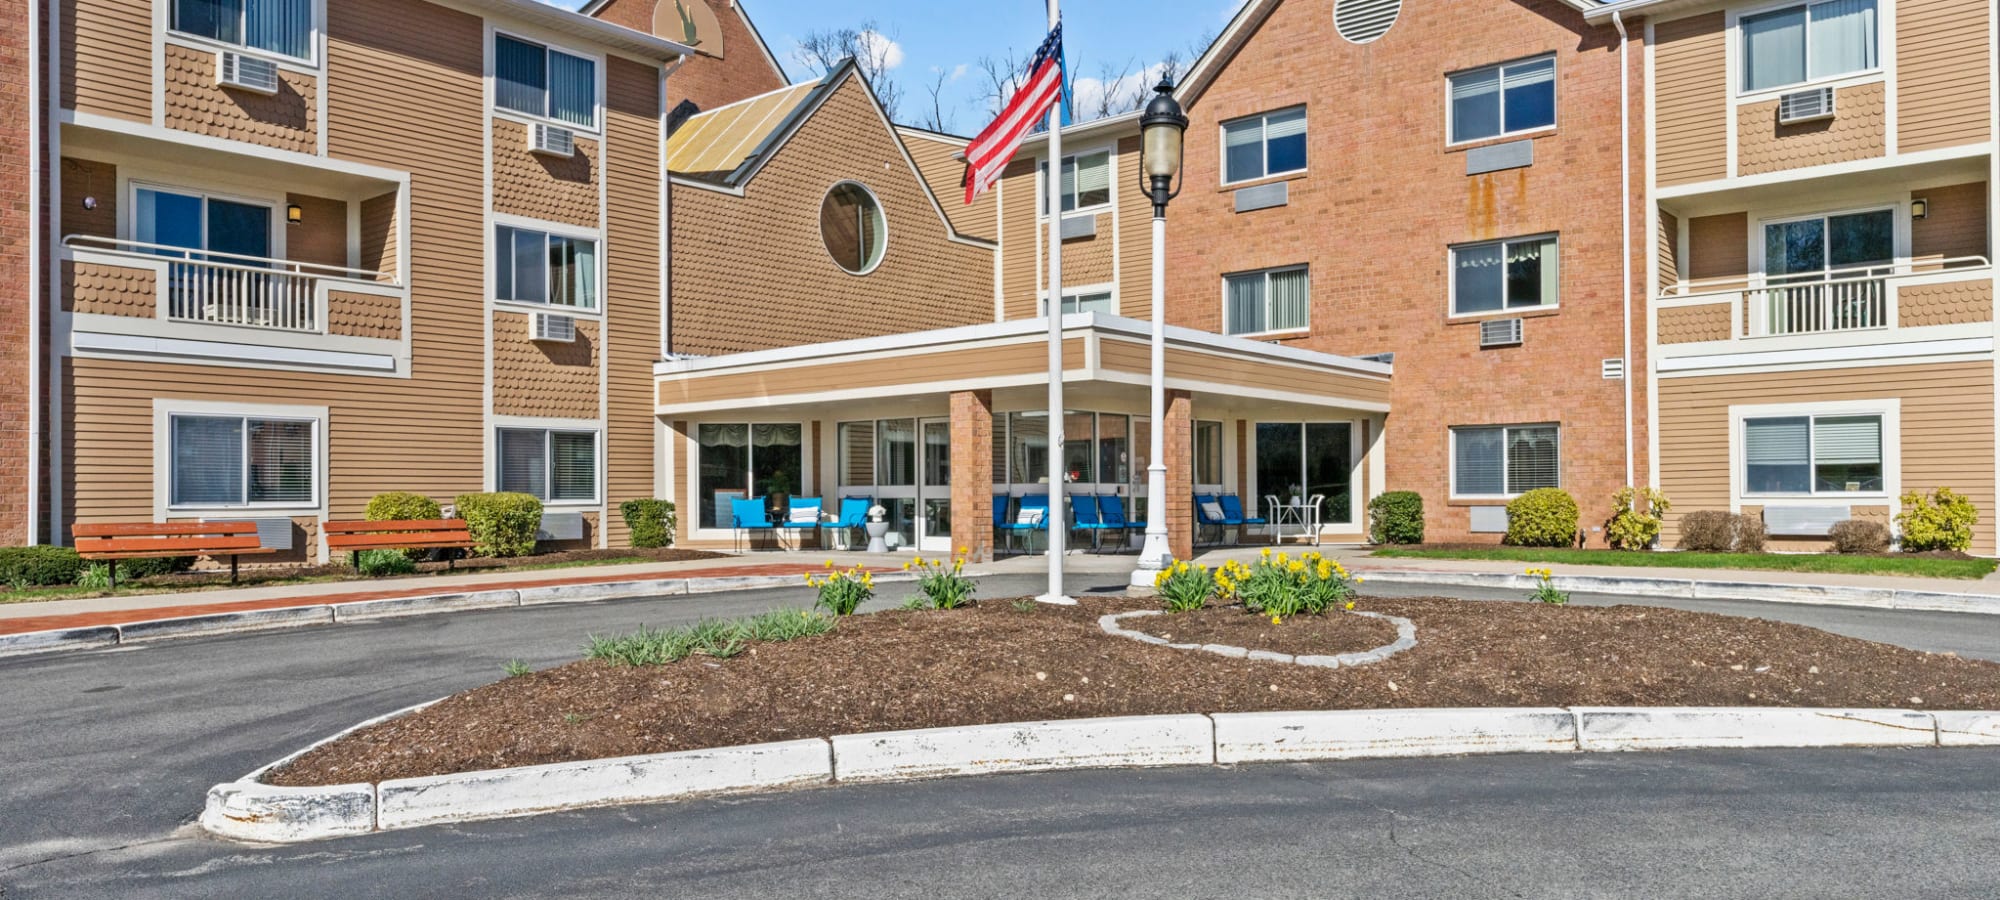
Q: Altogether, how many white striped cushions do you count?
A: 2